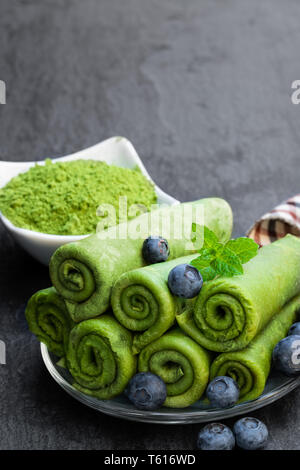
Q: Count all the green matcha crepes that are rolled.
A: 7